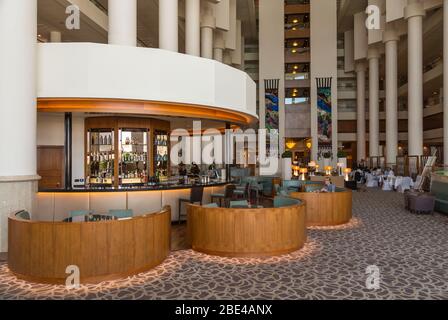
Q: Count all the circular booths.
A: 3